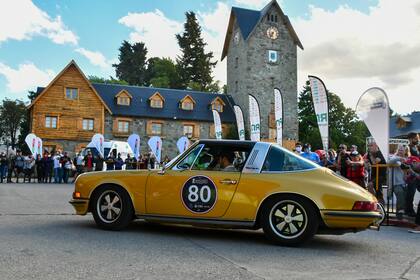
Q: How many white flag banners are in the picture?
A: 12